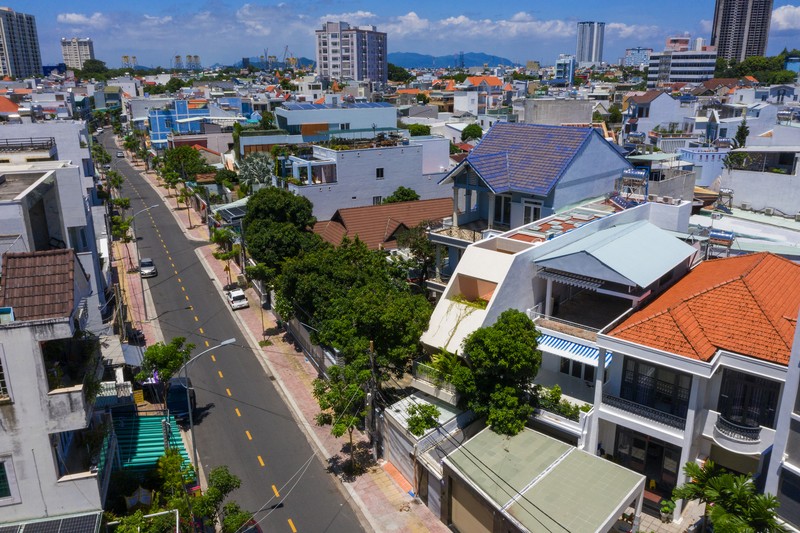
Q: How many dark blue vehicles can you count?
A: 1